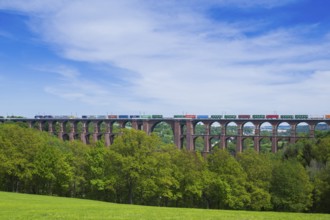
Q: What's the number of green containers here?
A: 8